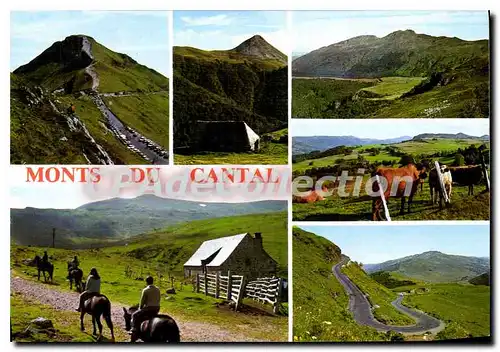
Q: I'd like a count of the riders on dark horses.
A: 4